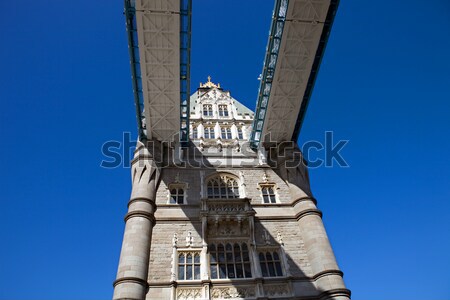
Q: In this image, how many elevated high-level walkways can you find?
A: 2